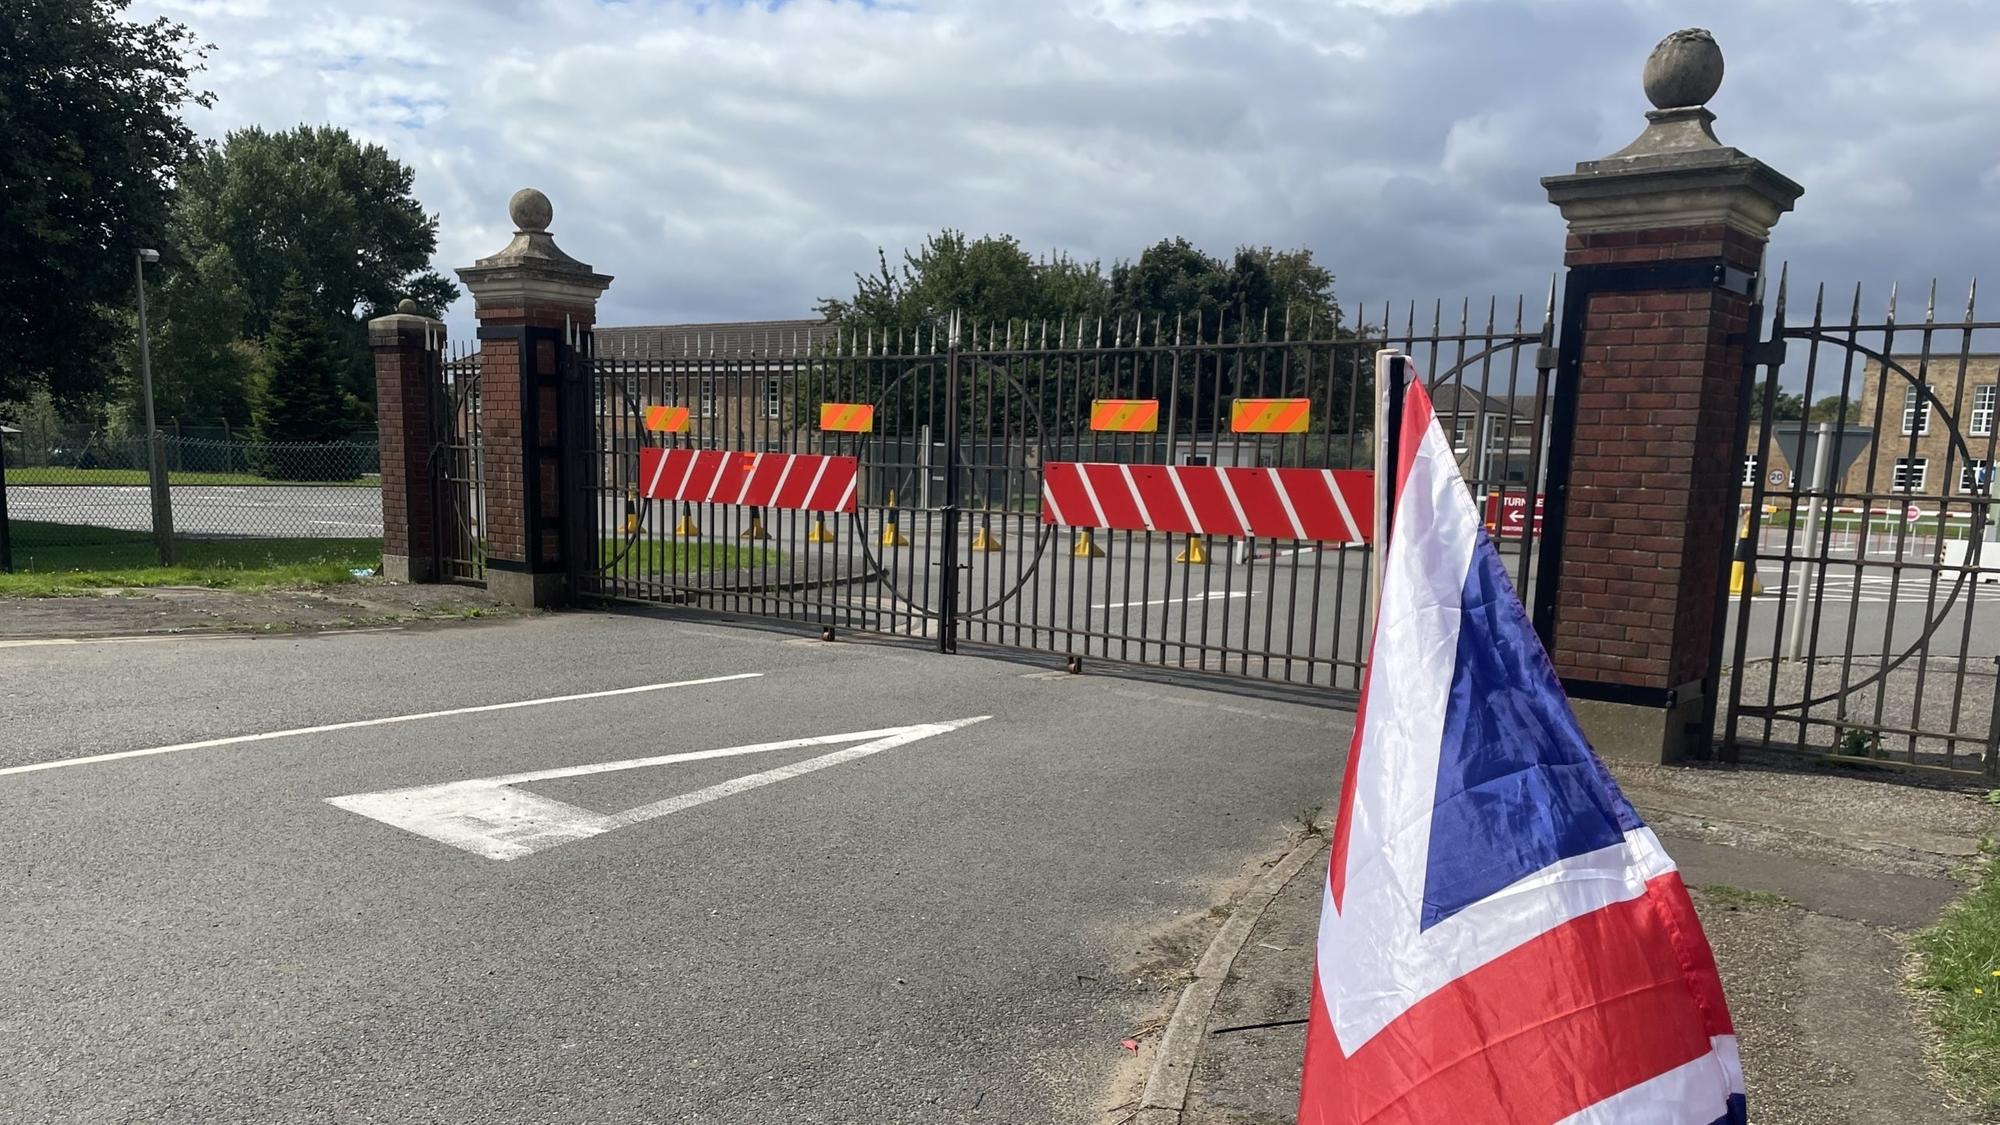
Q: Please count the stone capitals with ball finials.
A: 3